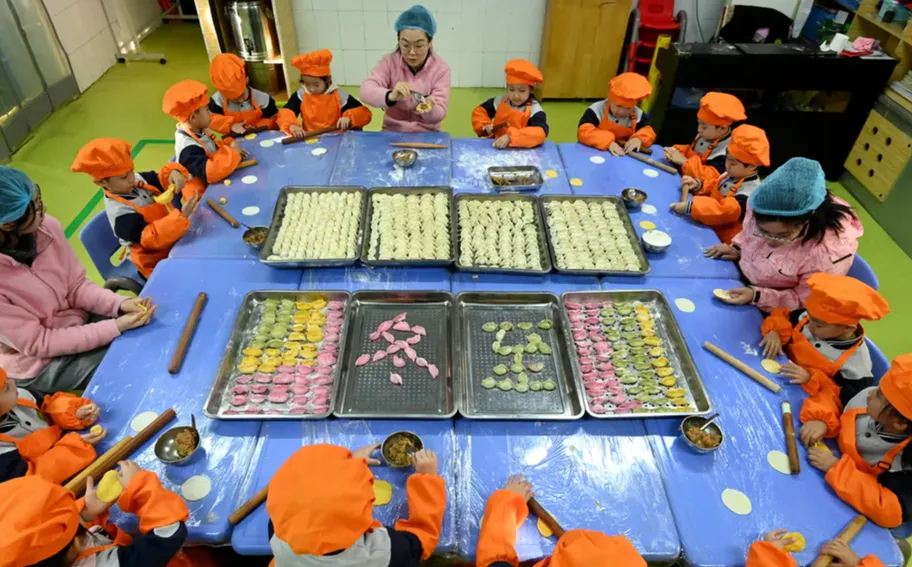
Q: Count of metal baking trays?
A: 8